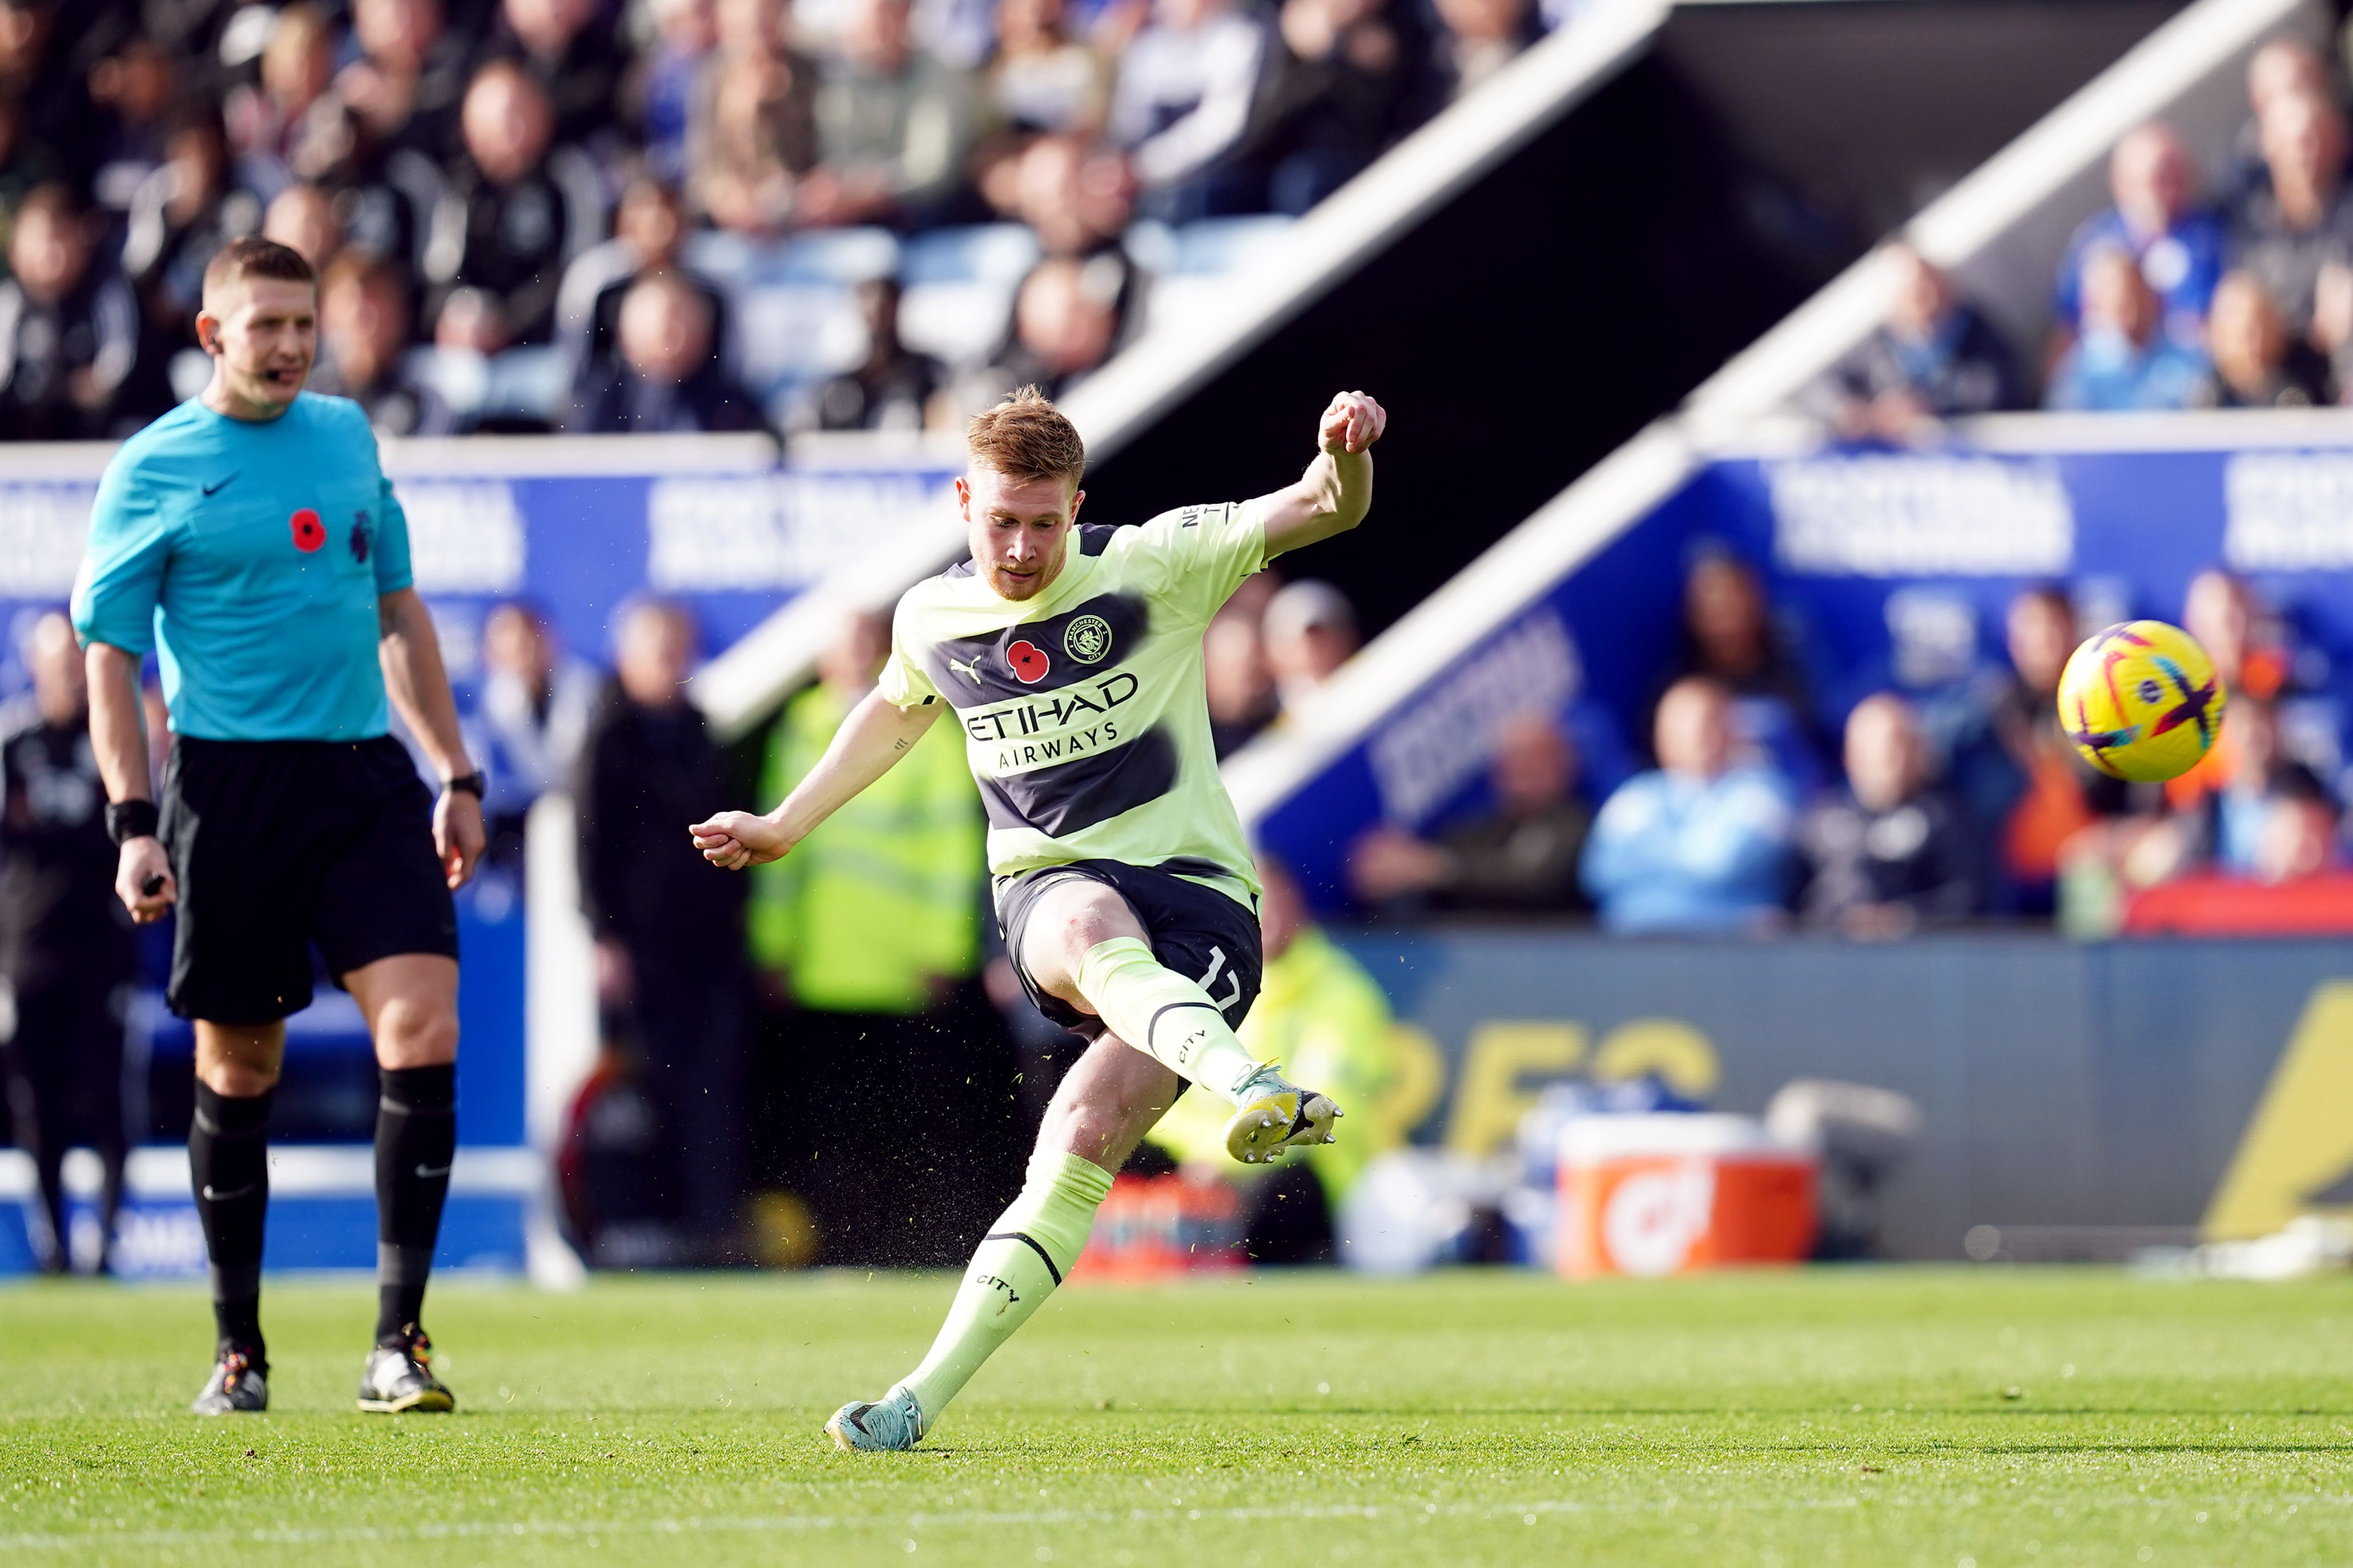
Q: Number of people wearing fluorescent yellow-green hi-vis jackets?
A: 2